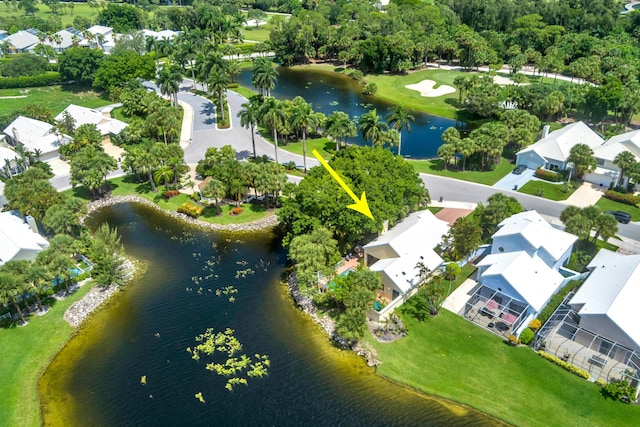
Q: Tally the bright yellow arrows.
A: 1